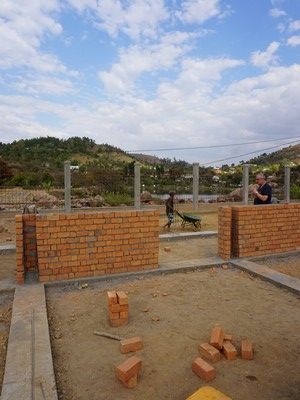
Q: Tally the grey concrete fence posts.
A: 5